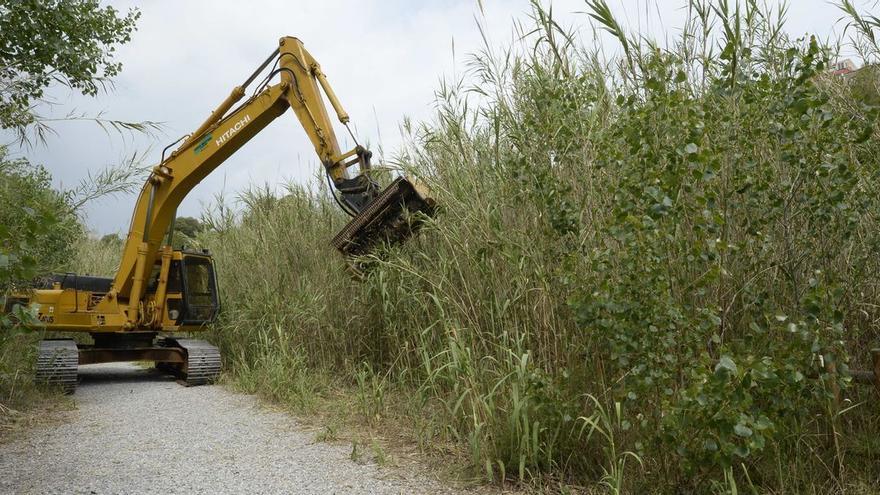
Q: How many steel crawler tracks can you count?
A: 2